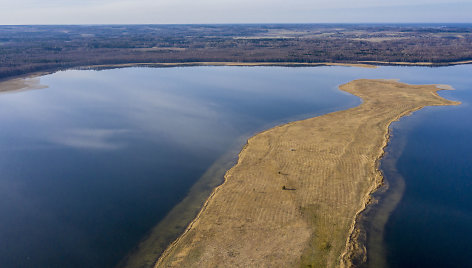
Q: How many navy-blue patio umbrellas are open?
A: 0